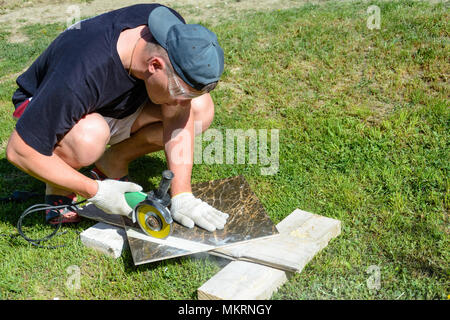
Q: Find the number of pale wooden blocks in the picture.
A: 3